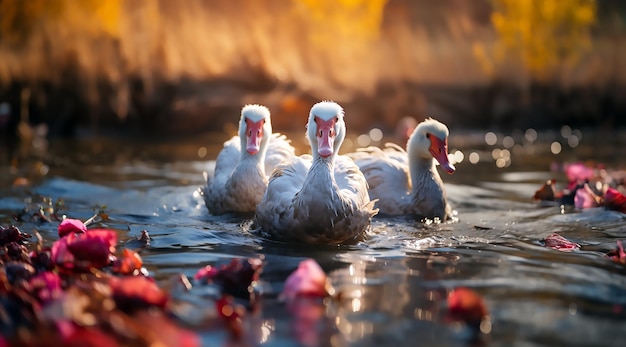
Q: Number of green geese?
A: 0